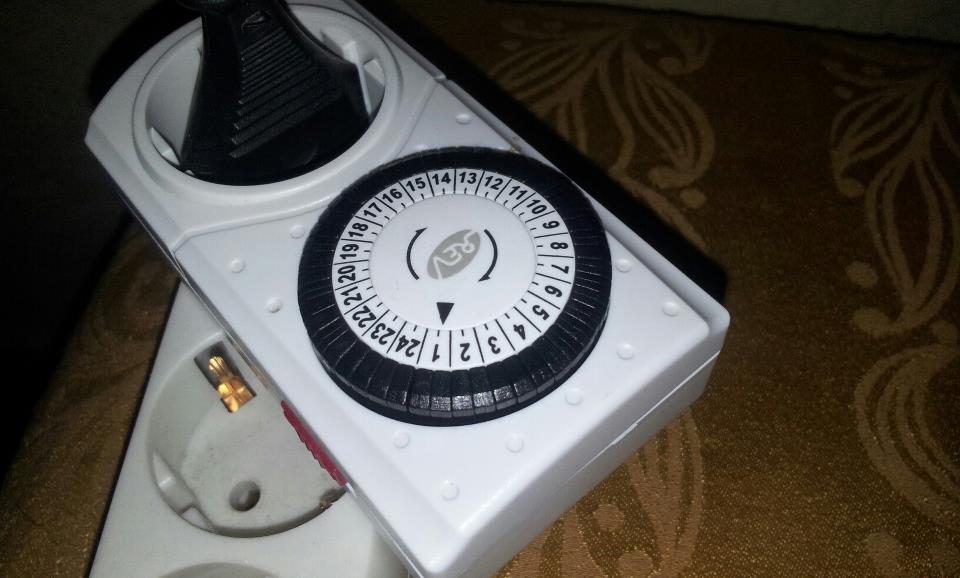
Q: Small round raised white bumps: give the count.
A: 11